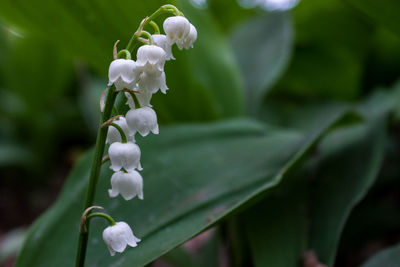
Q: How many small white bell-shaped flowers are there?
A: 12